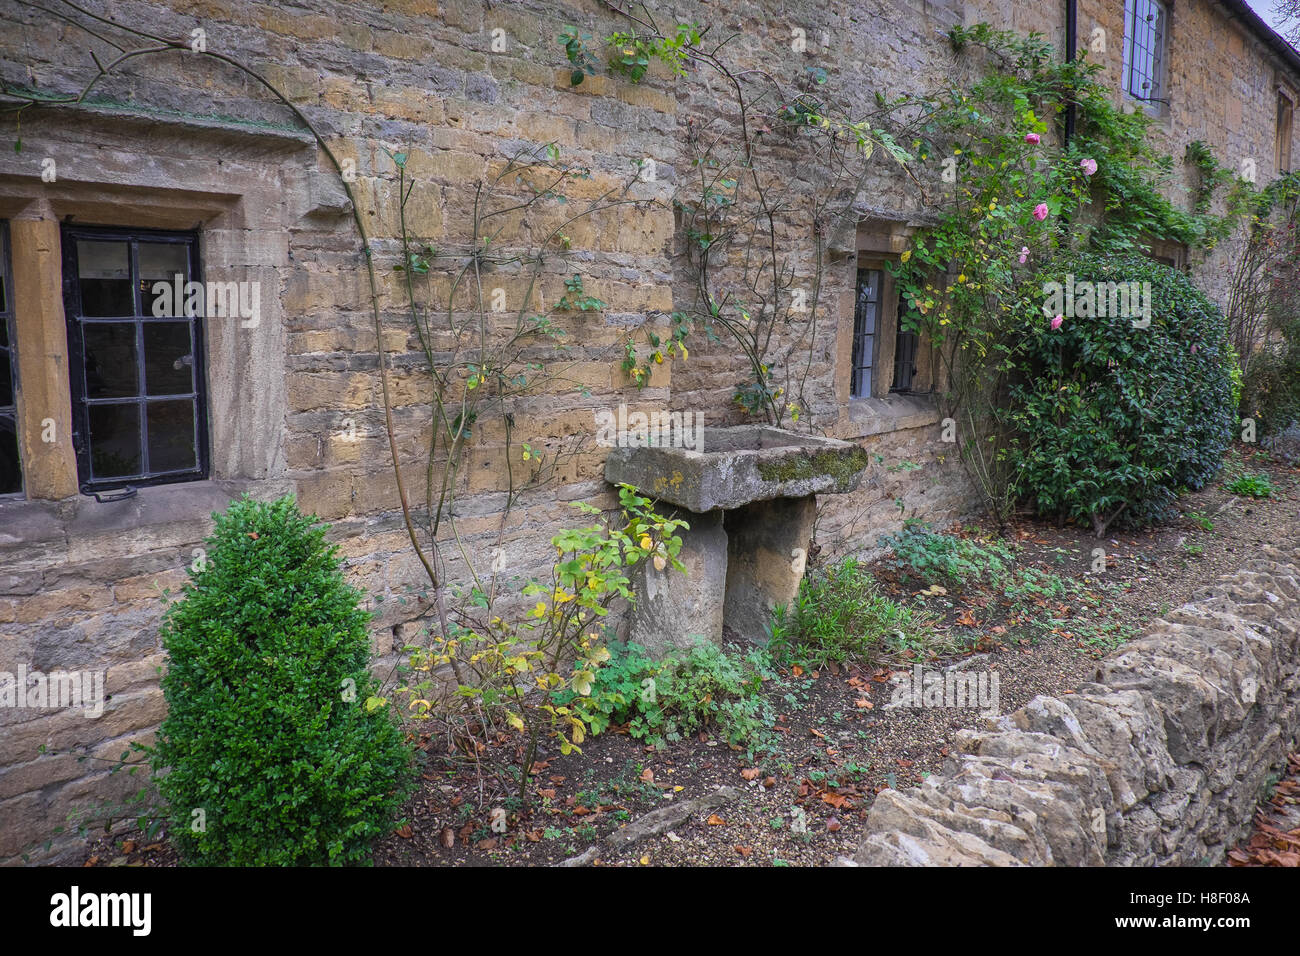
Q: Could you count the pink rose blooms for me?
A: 5